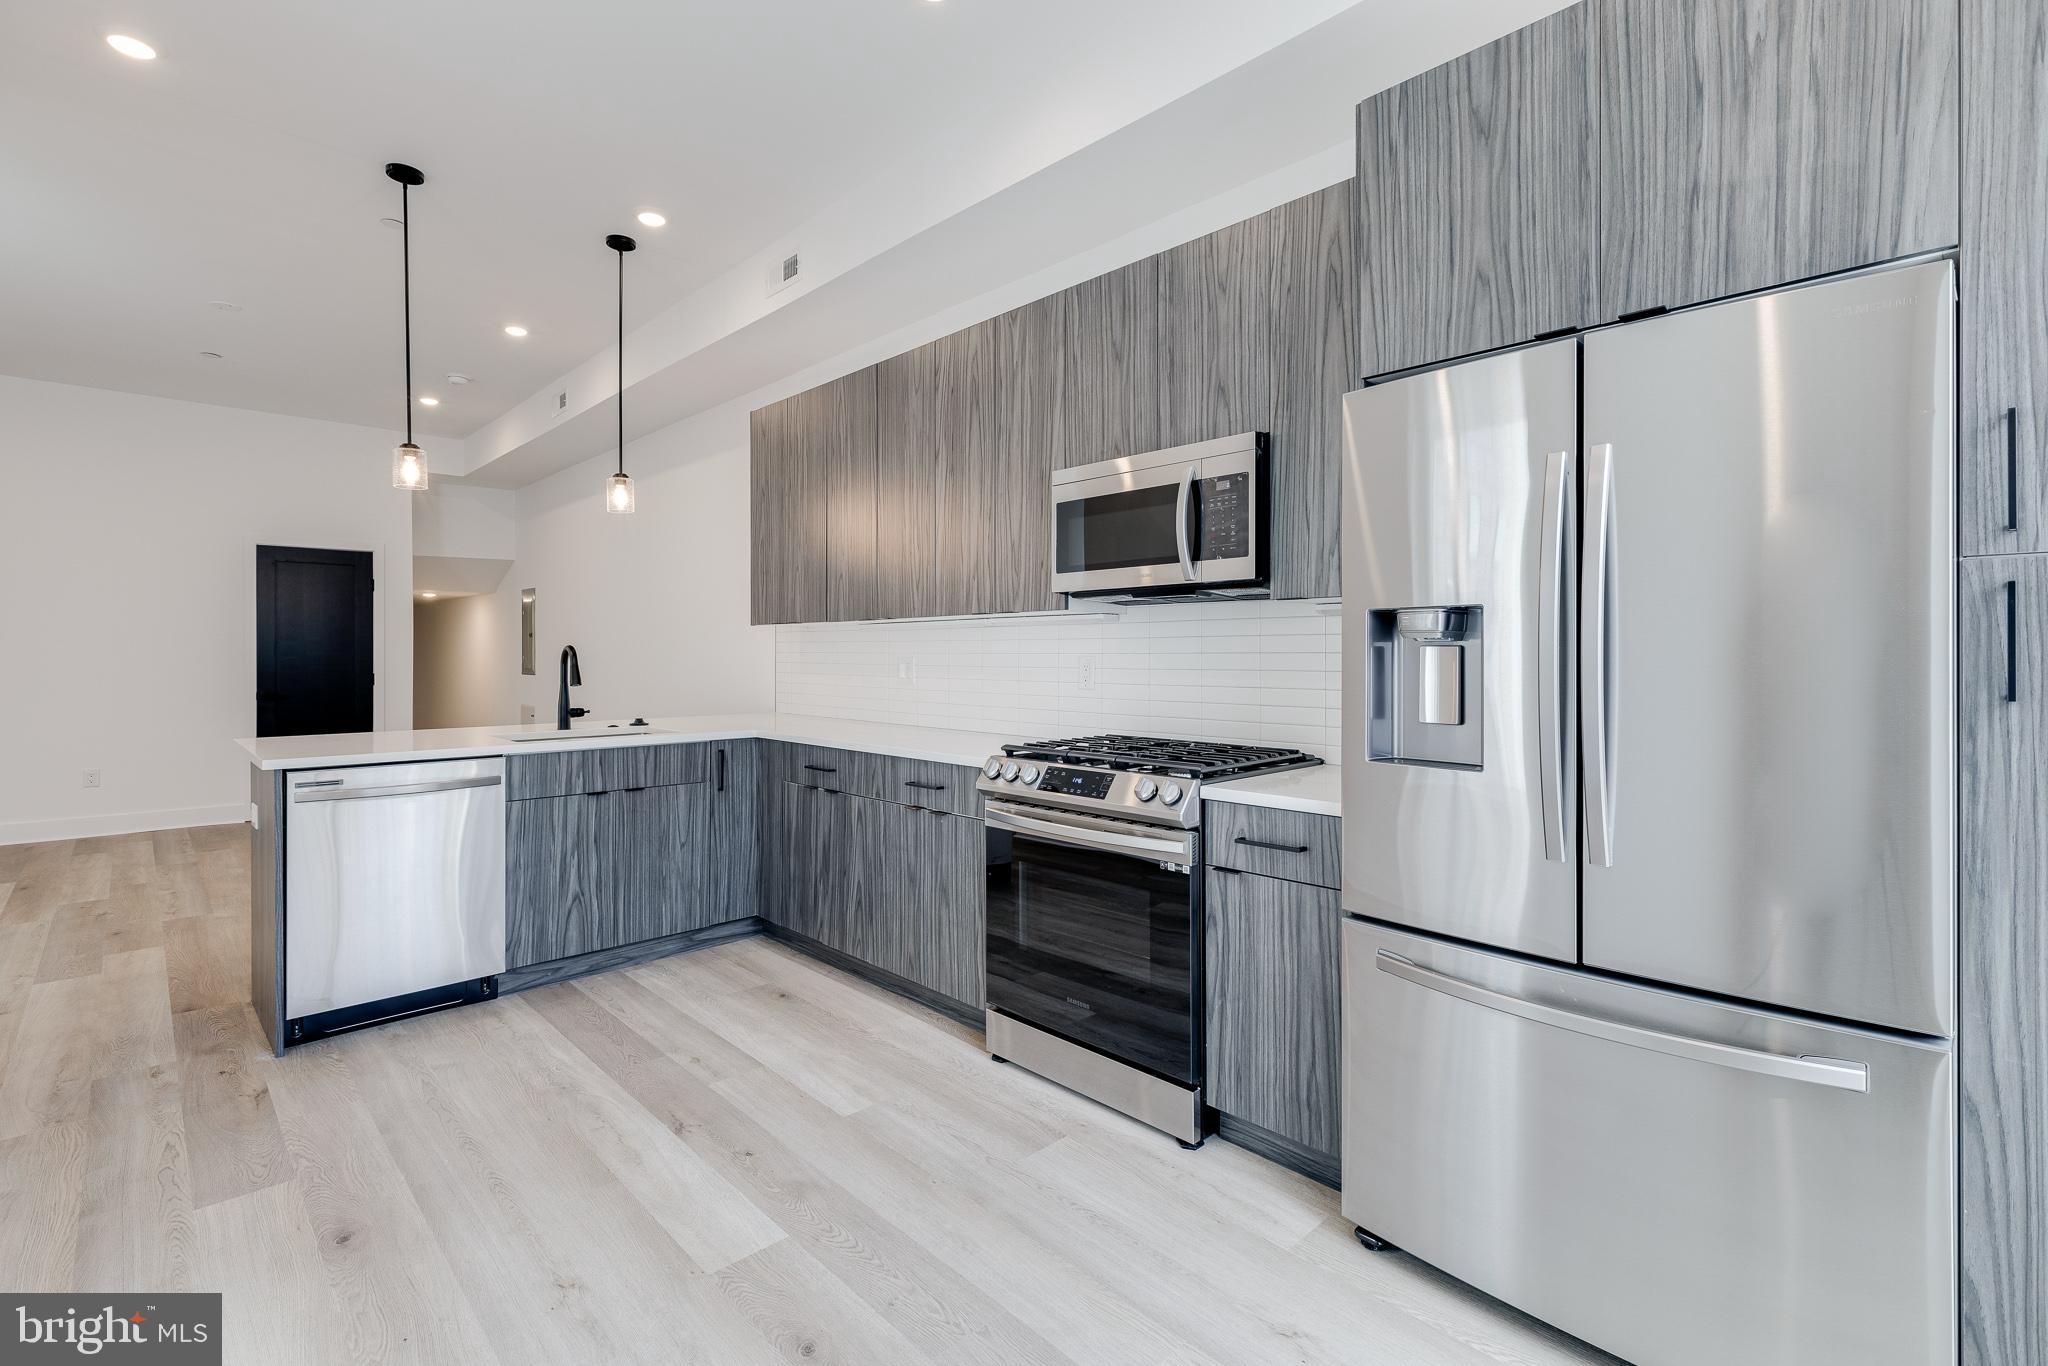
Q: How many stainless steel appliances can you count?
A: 4